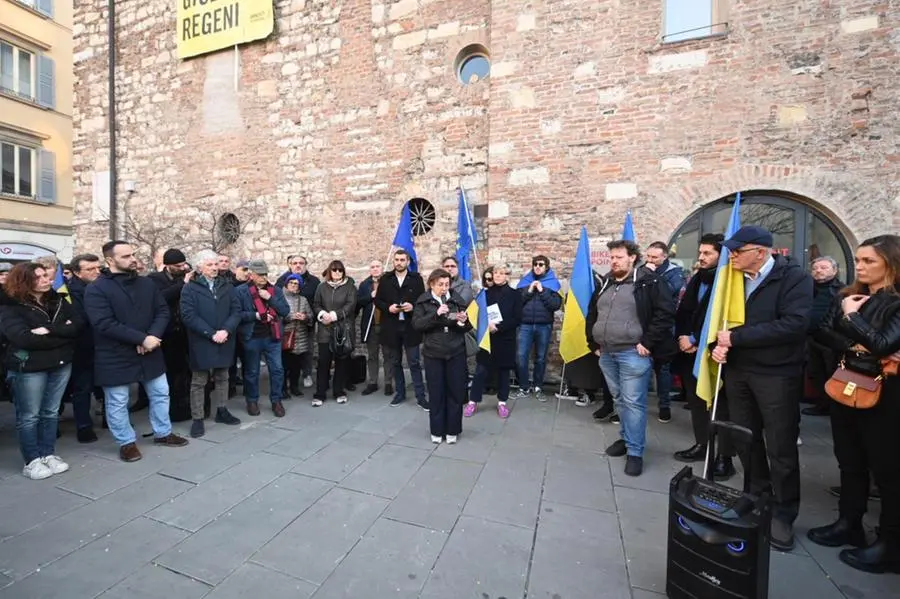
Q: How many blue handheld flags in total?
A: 2